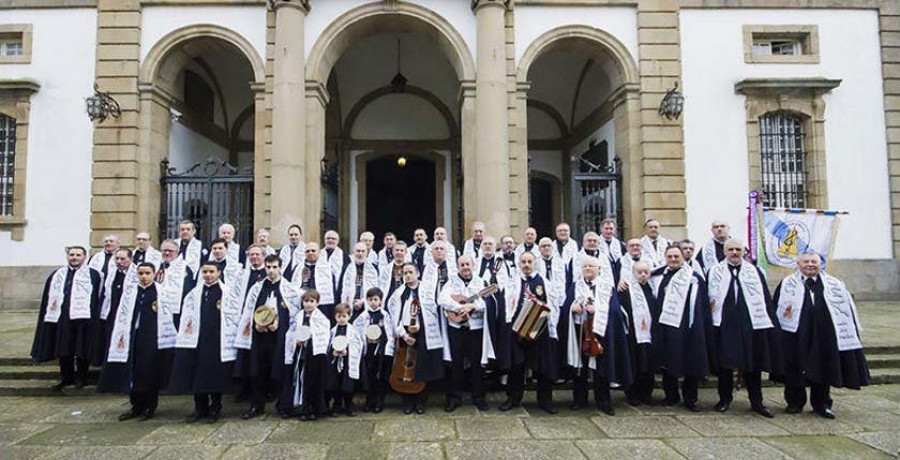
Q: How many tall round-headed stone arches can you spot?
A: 3